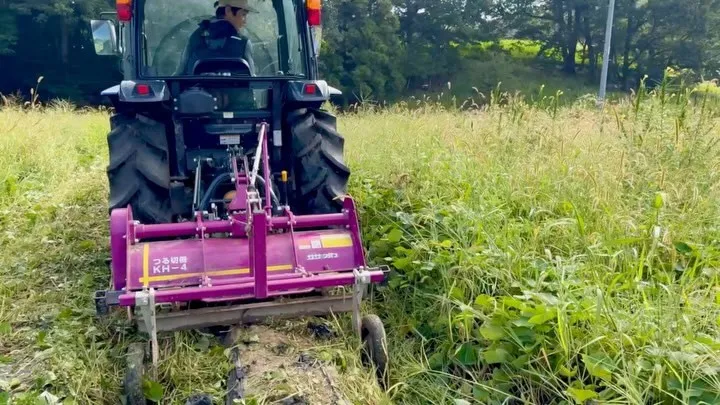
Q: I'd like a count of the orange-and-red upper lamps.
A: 2